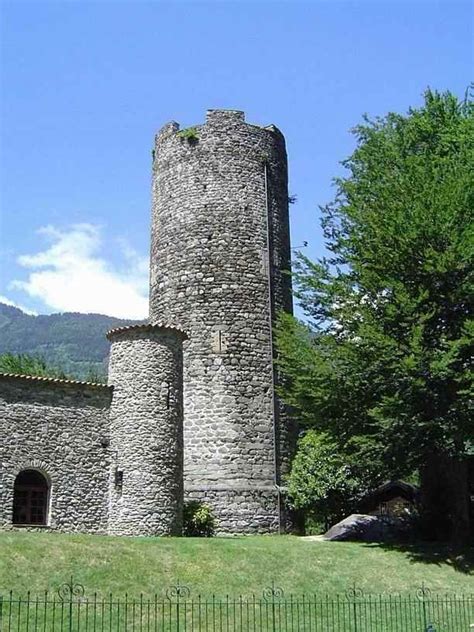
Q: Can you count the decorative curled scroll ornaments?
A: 5